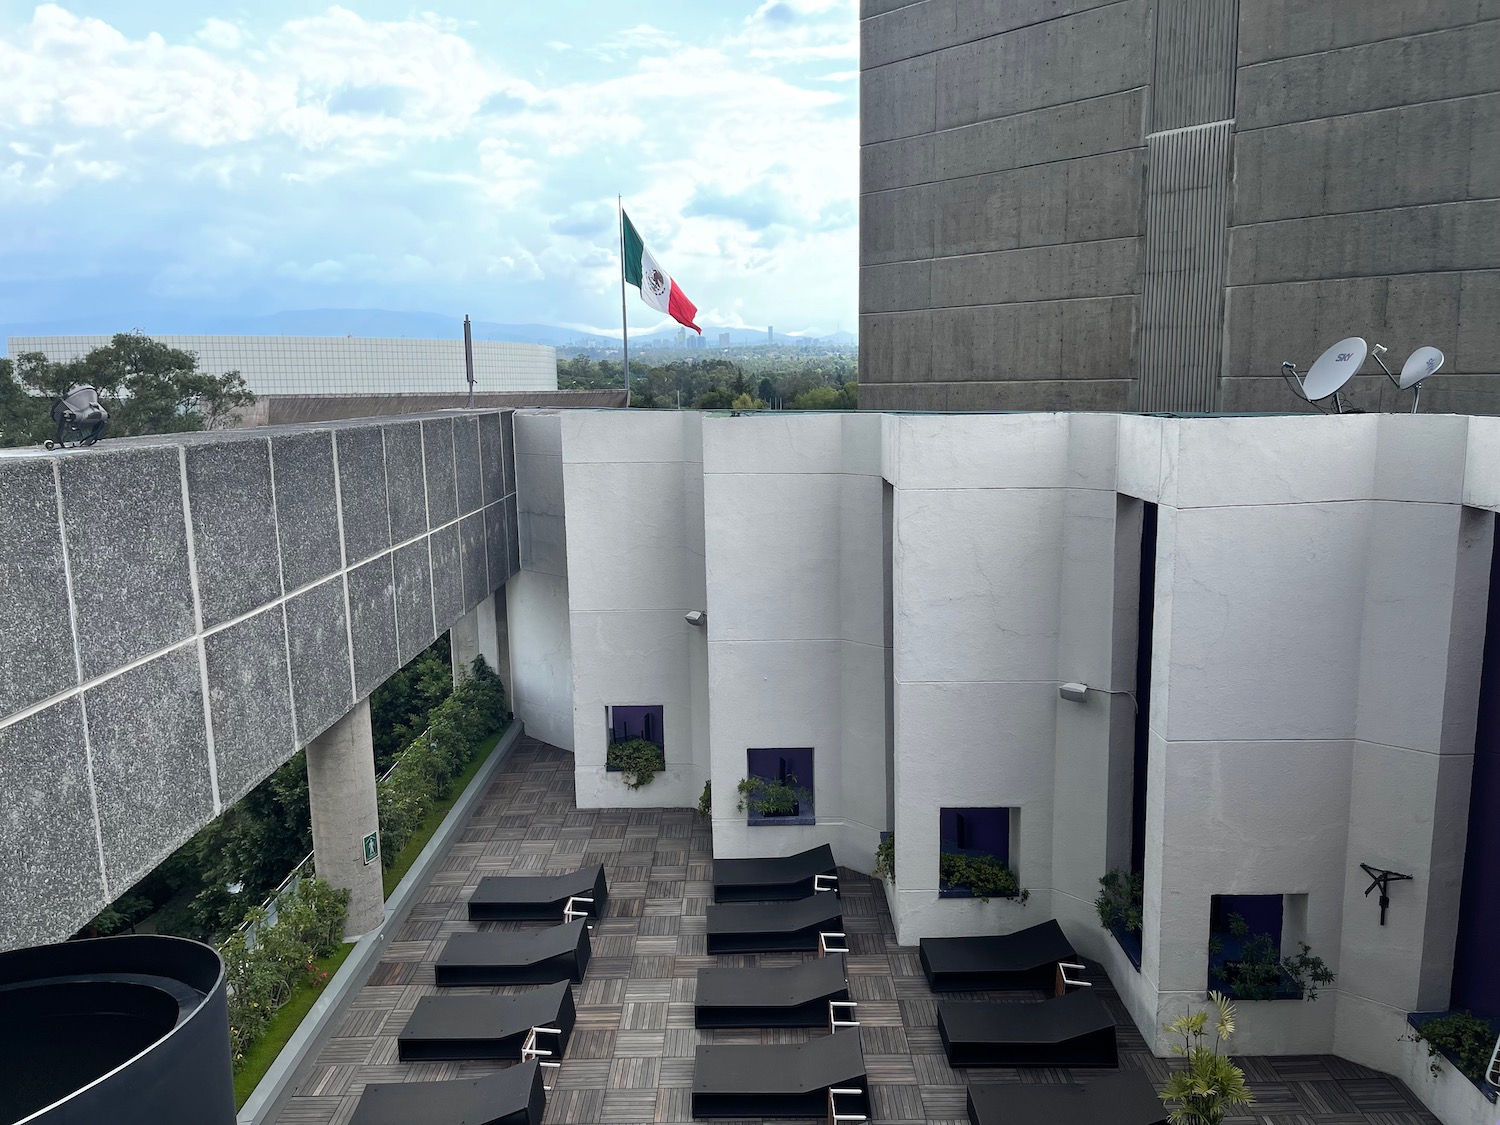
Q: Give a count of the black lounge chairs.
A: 11